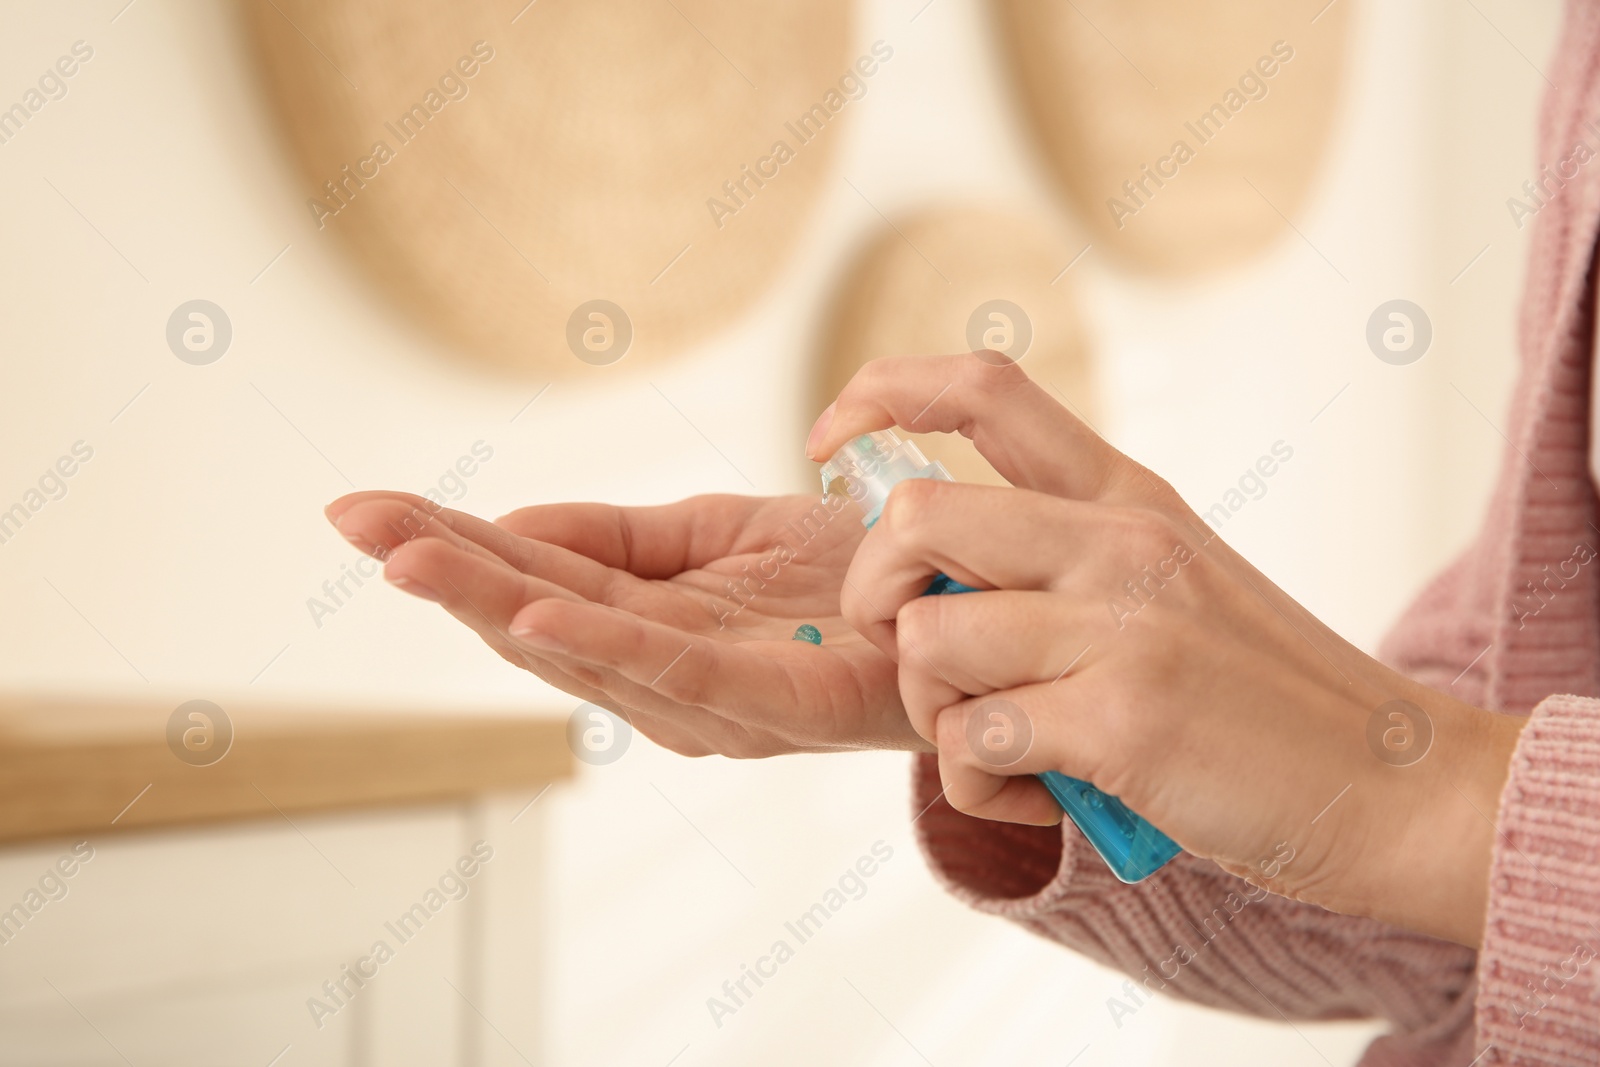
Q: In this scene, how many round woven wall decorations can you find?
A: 3